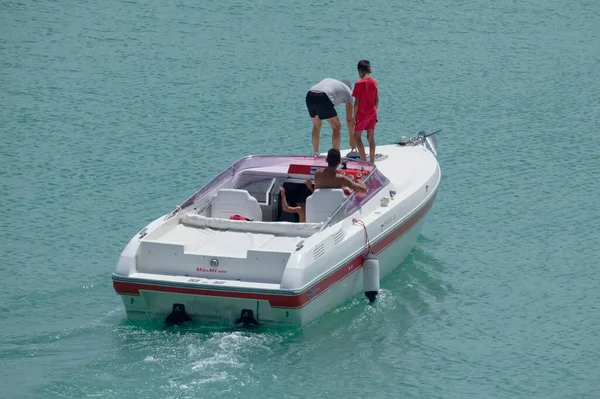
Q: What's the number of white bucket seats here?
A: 2